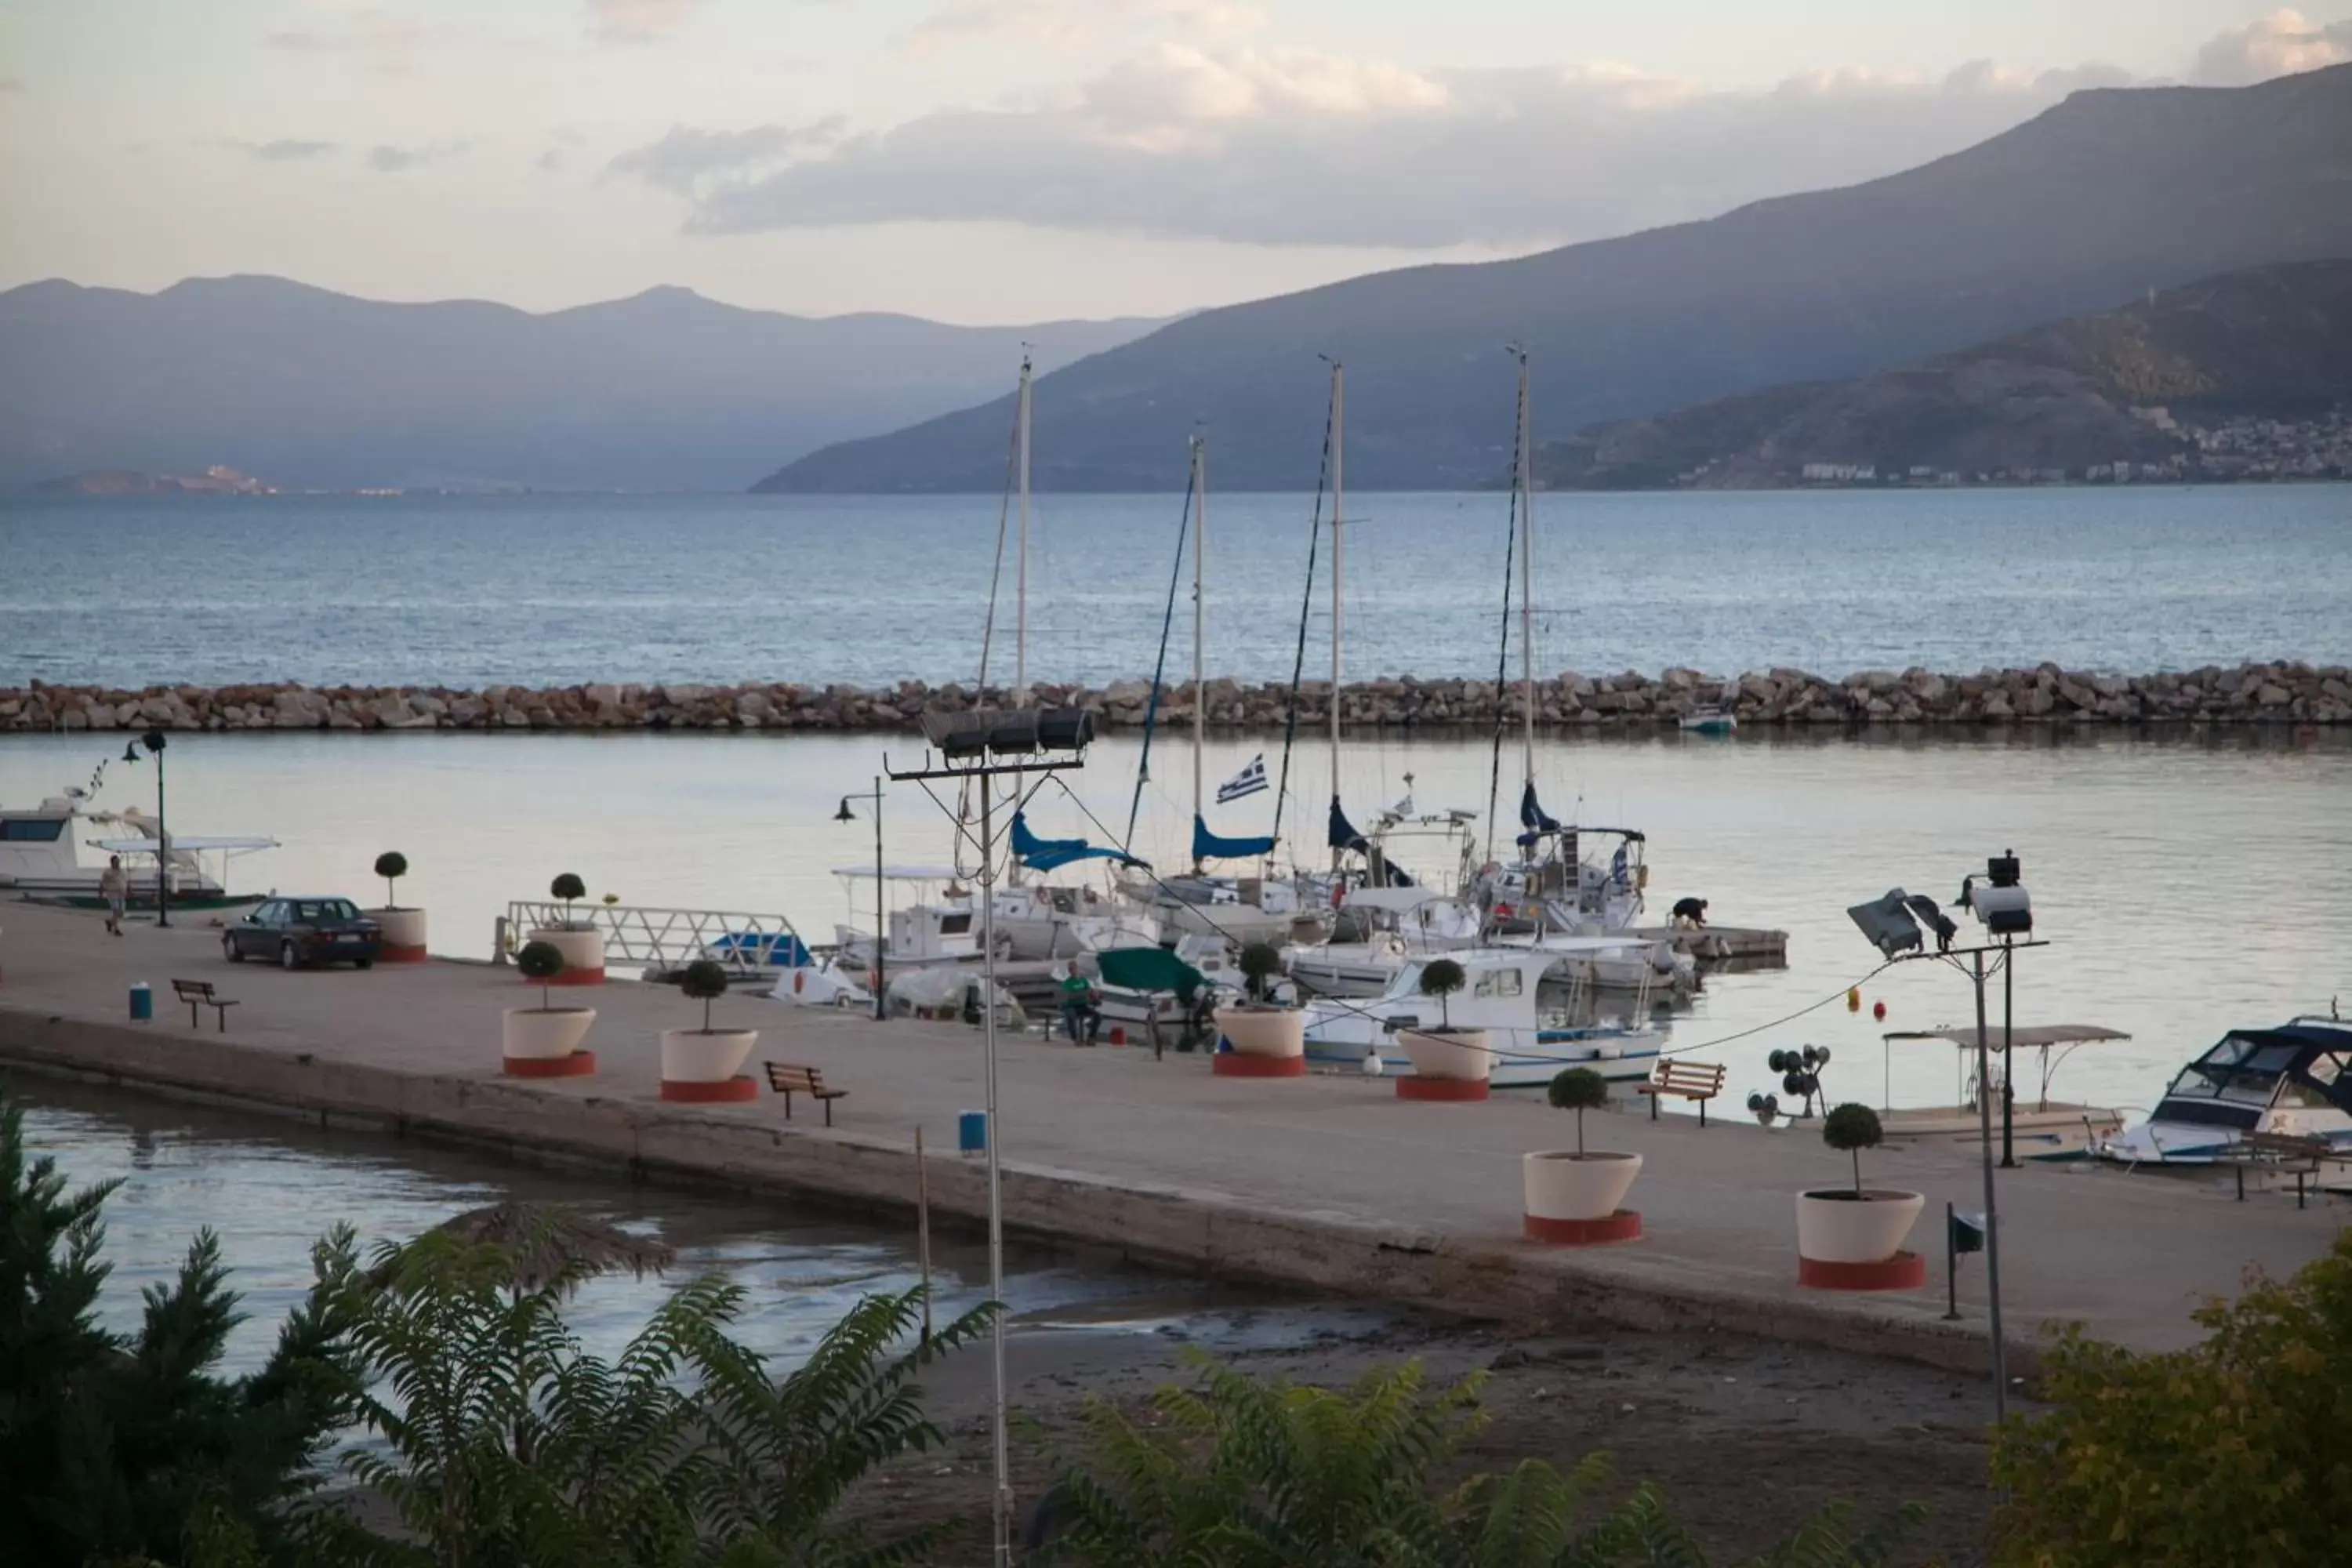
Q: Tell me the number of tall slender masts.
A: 4